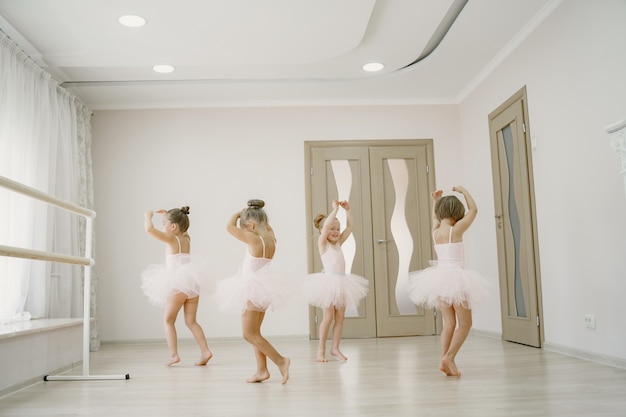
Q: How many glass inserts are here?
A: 3